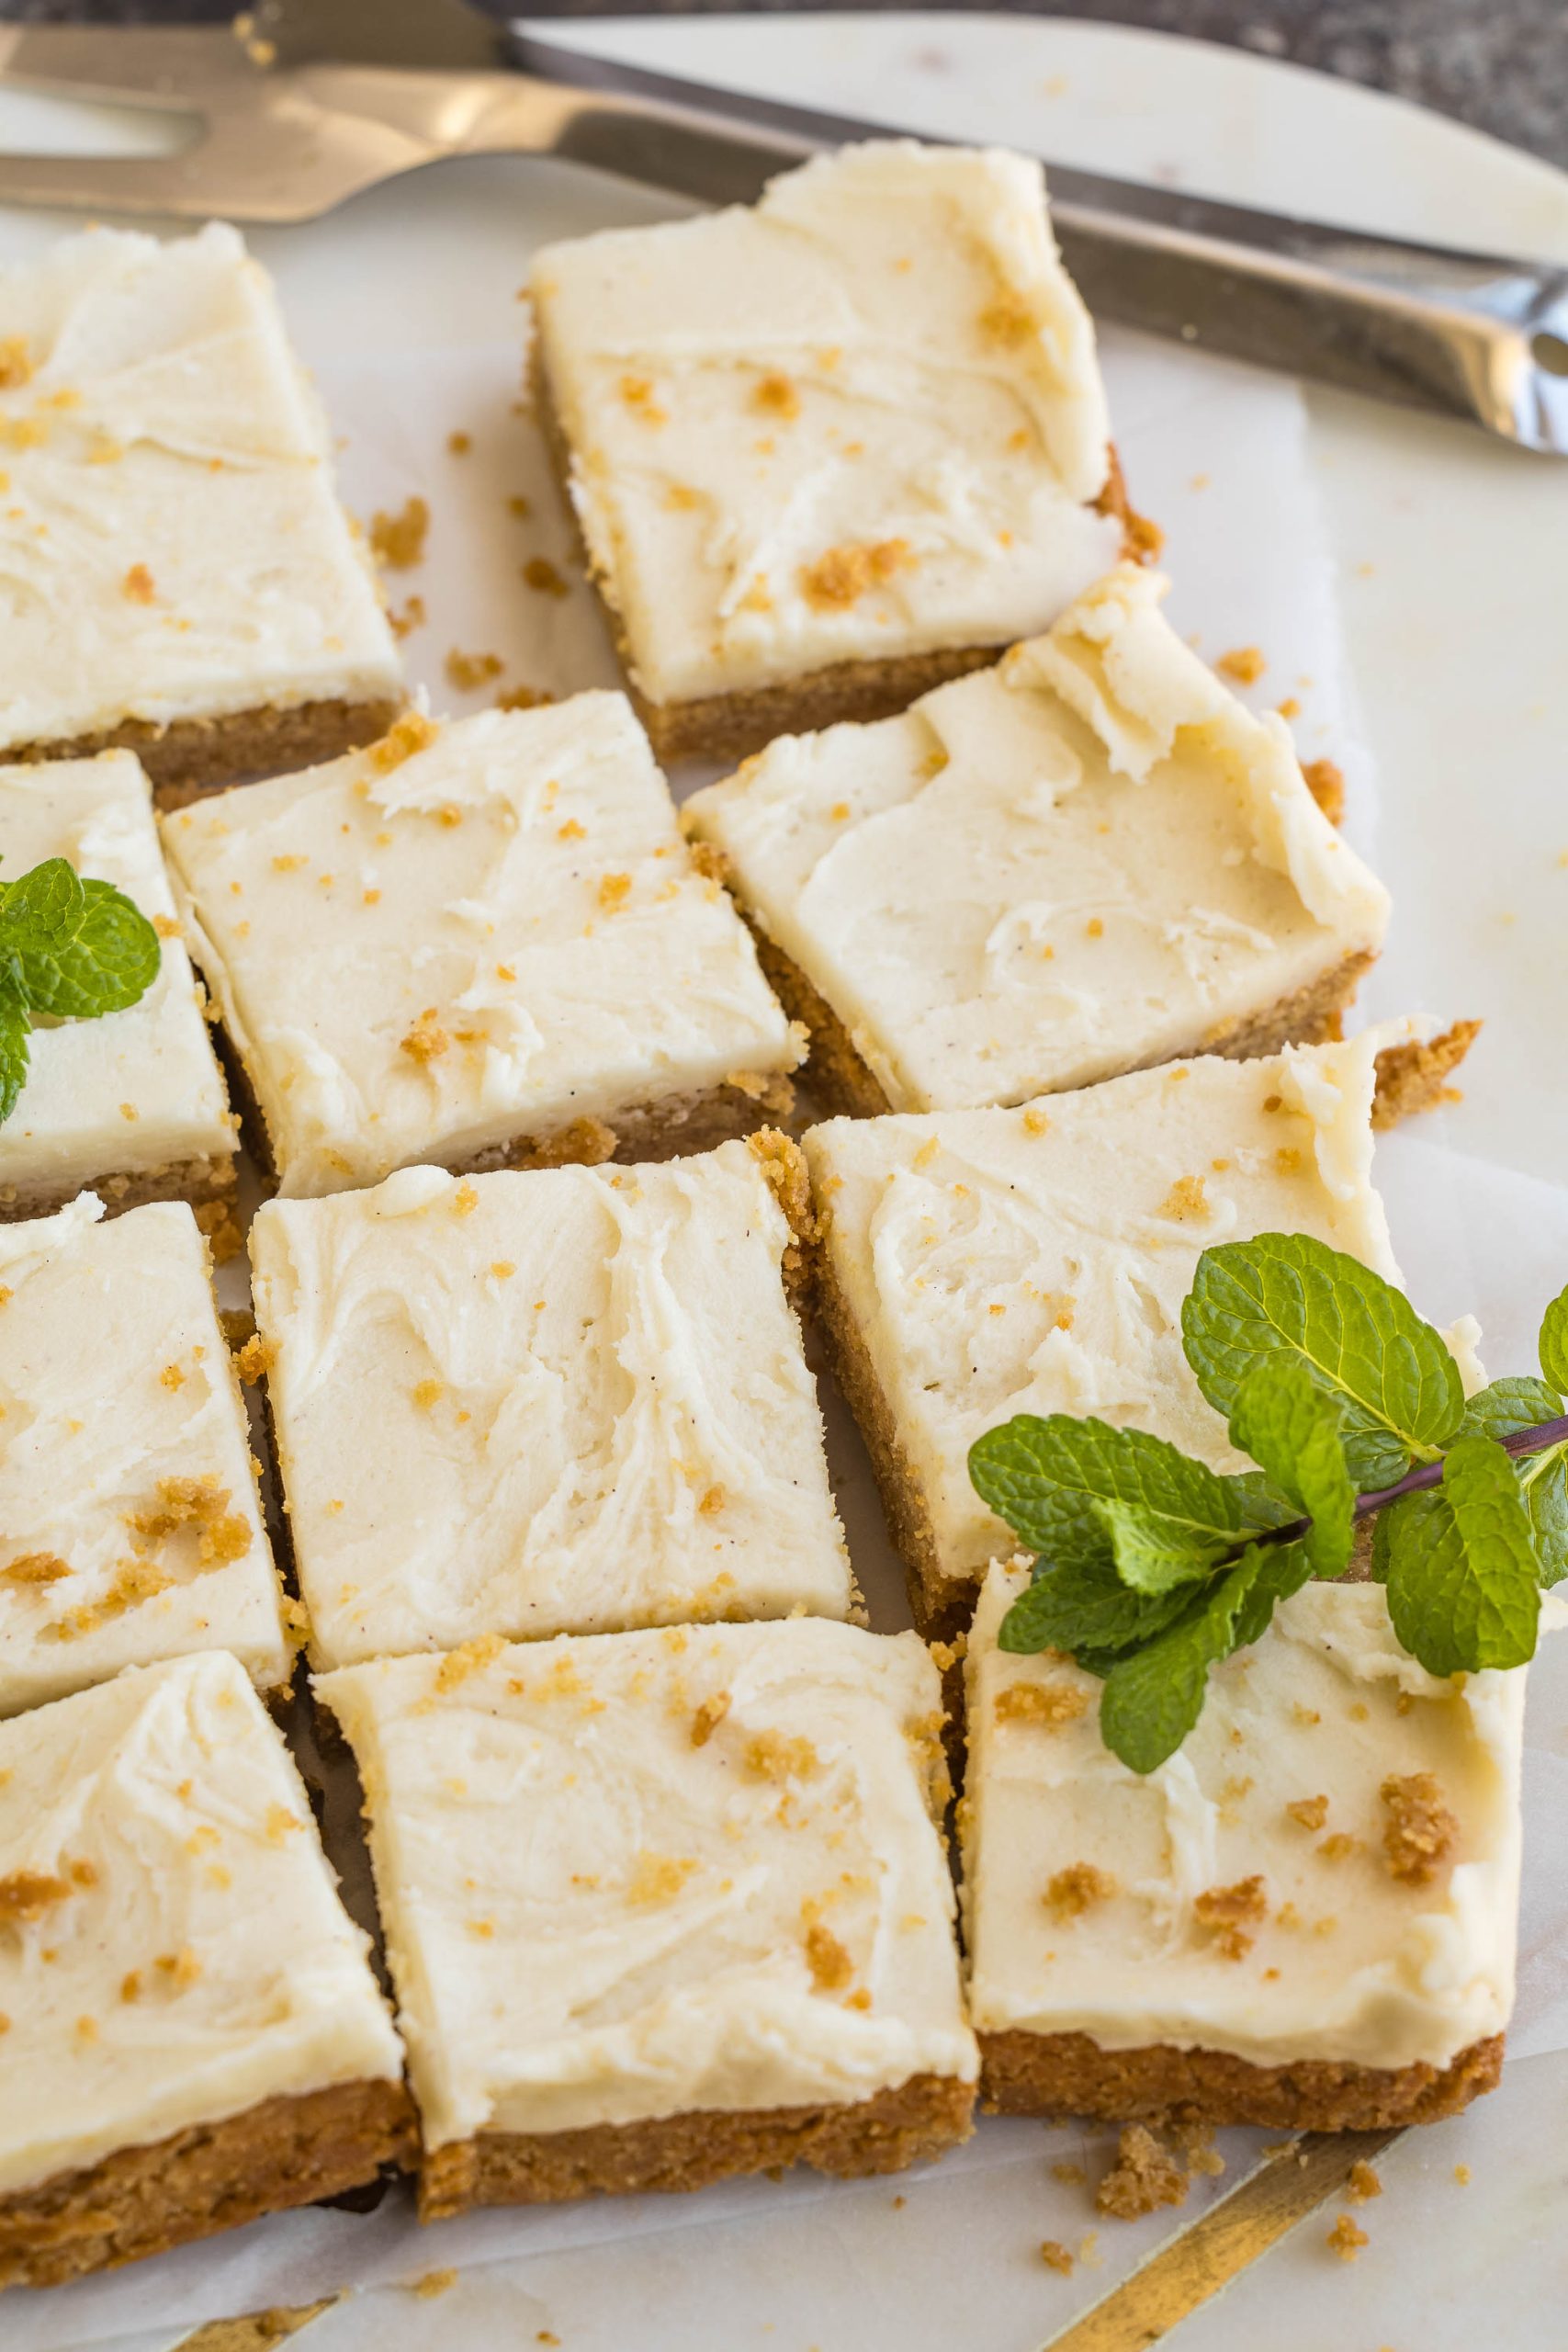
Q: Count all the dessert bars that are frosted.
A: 11